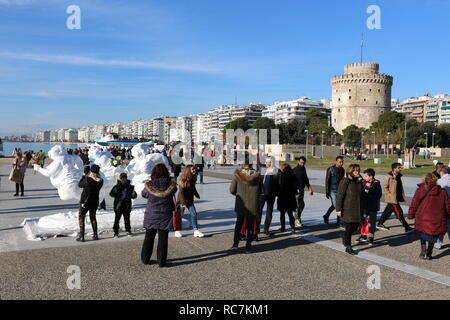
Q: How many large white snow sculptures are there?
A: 3